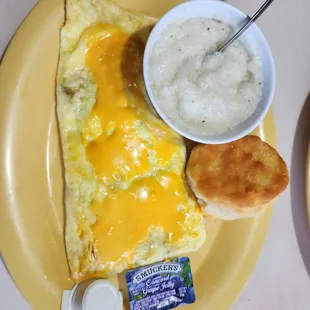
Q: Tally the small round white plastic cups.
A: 1